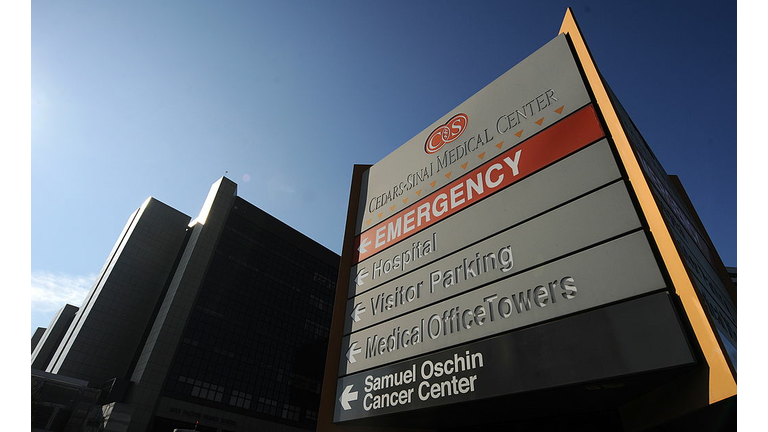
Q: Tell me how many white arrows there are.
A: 5